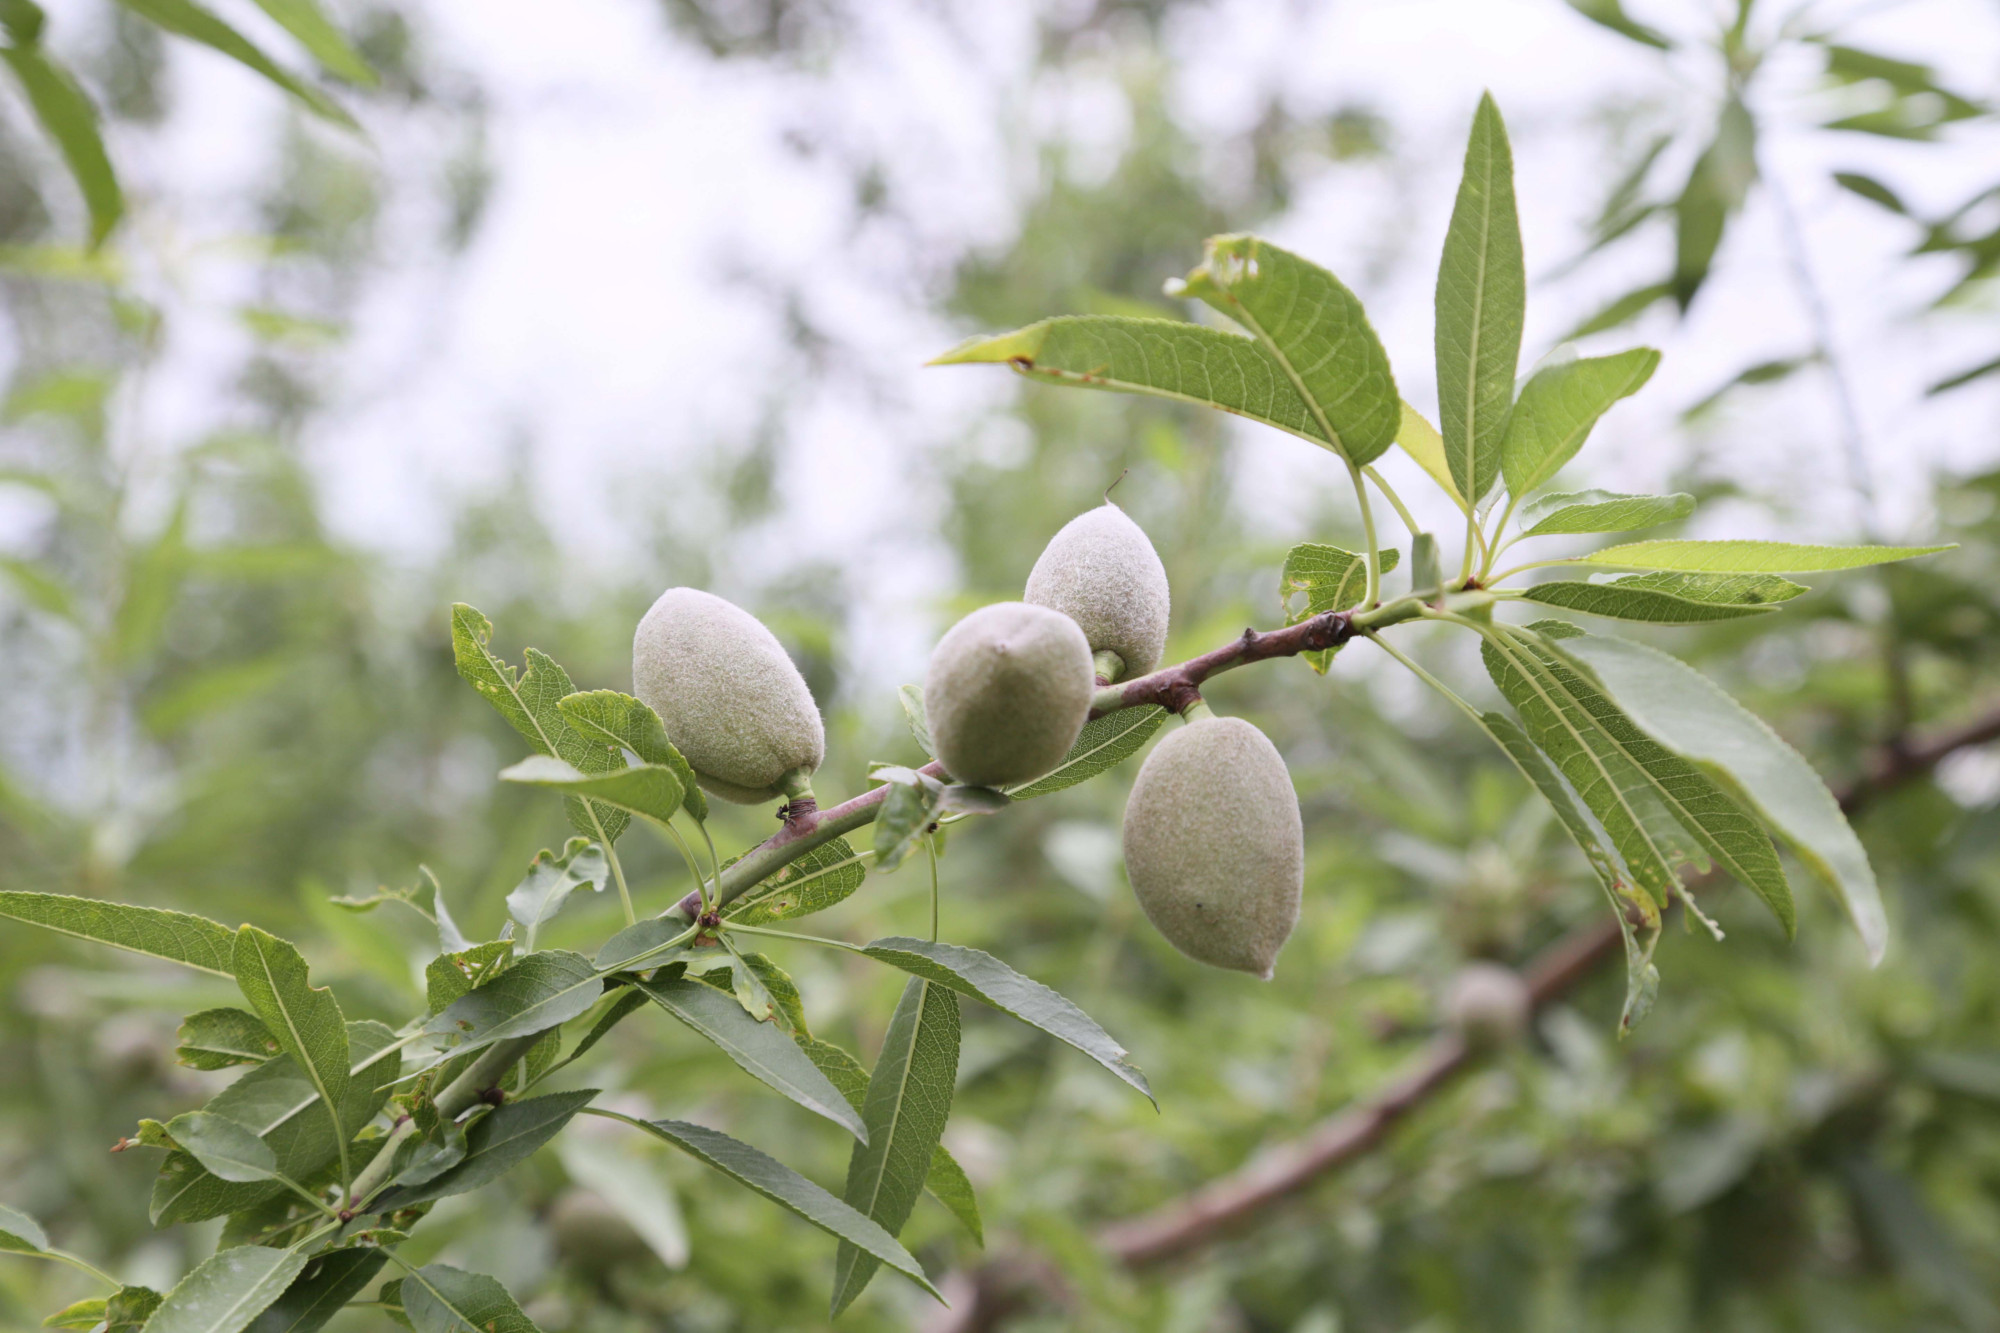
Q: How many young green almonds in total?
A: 4